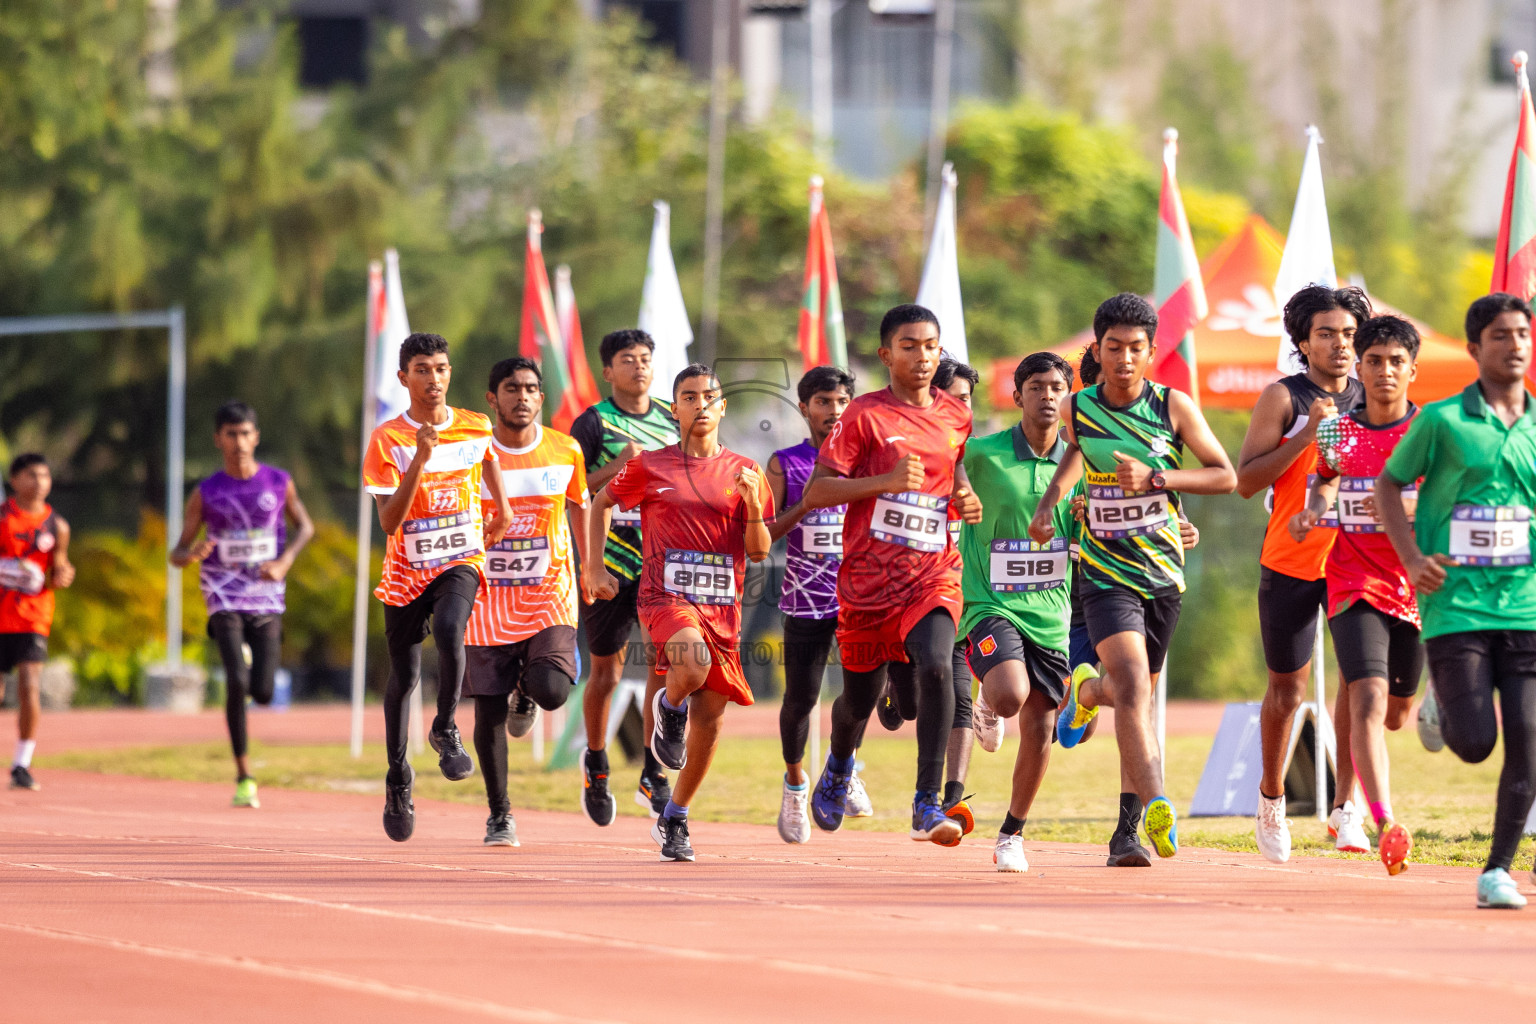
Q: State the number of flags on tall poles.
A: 10